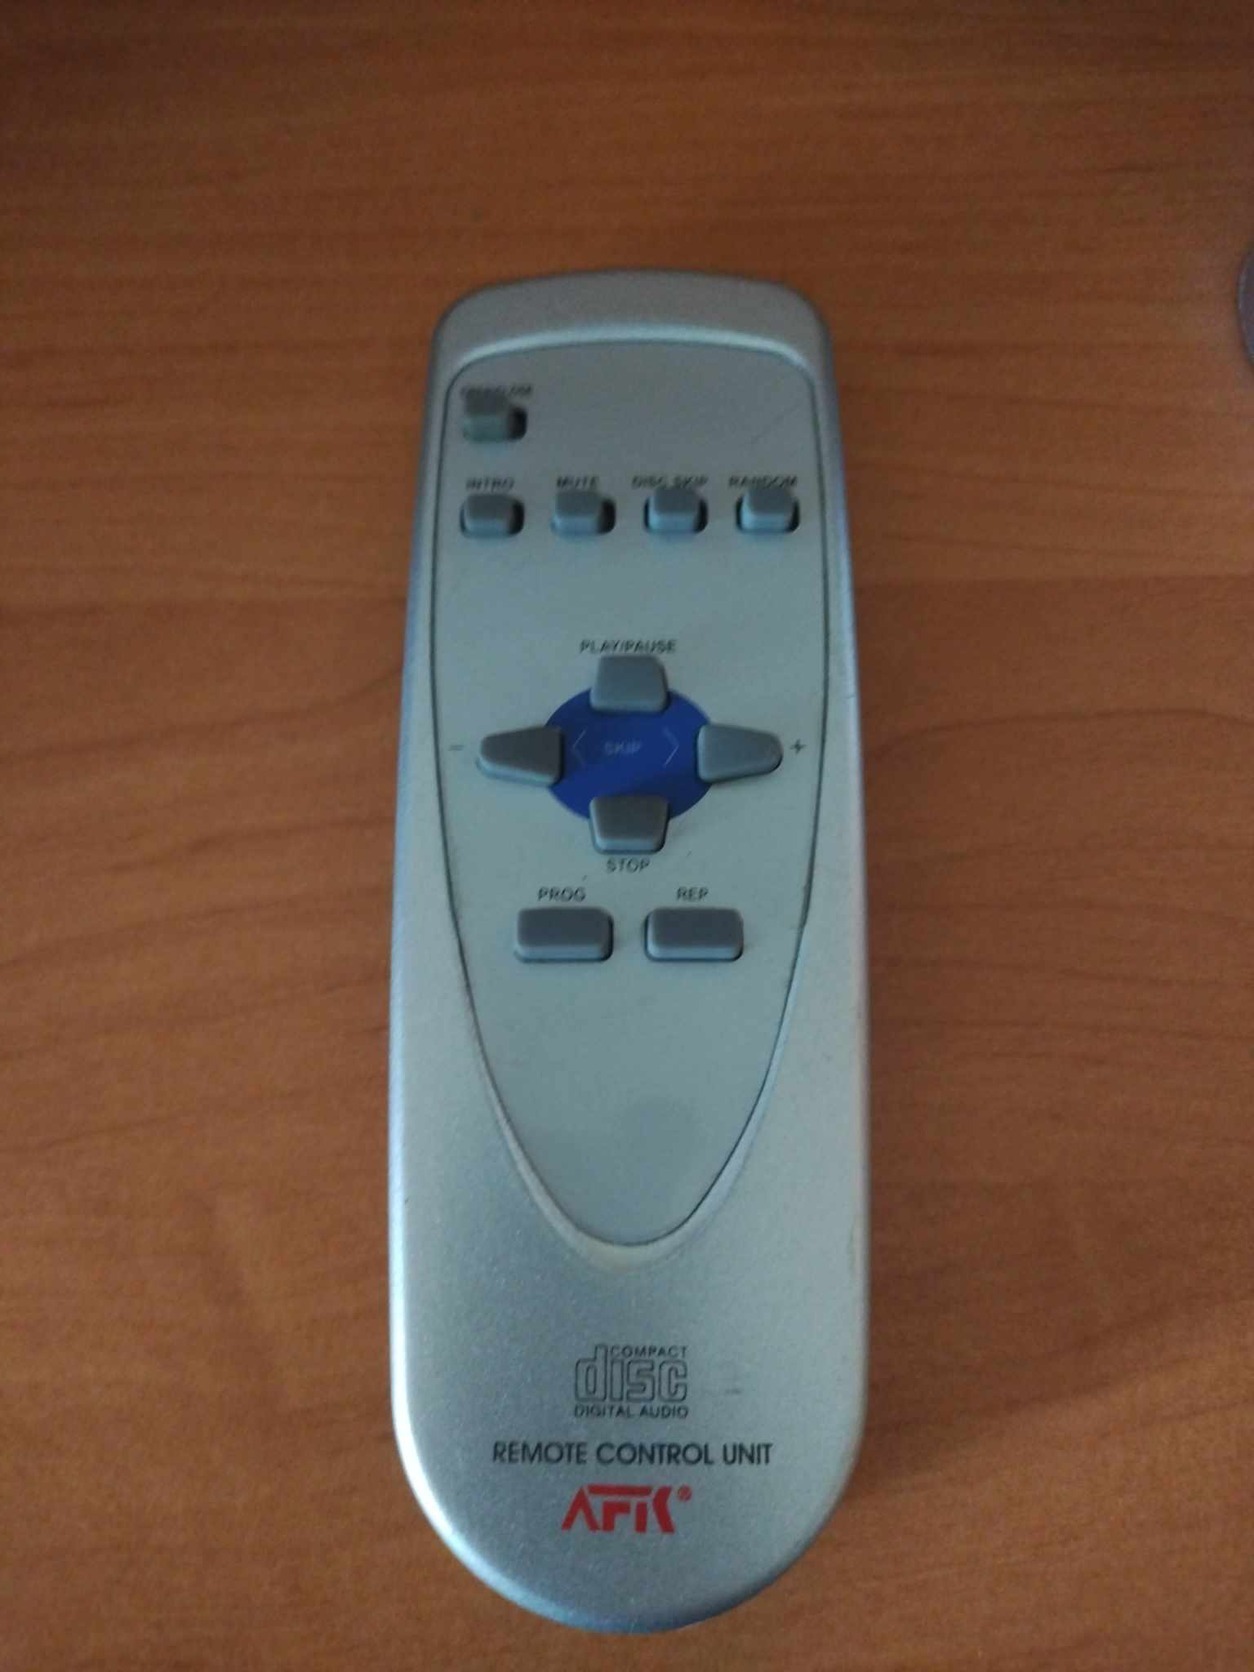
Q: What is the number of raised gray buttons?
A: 11